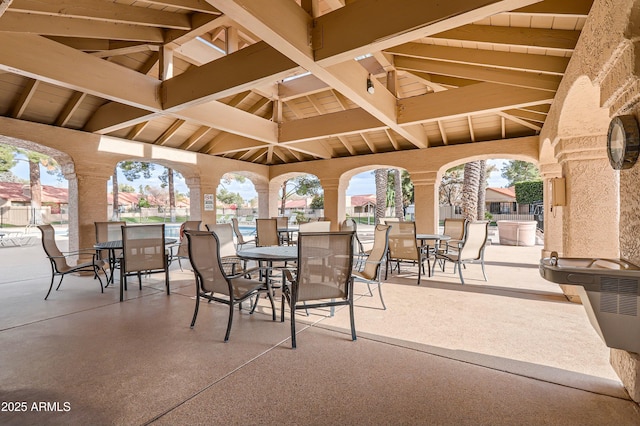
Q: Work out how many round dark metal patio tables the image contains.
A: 4